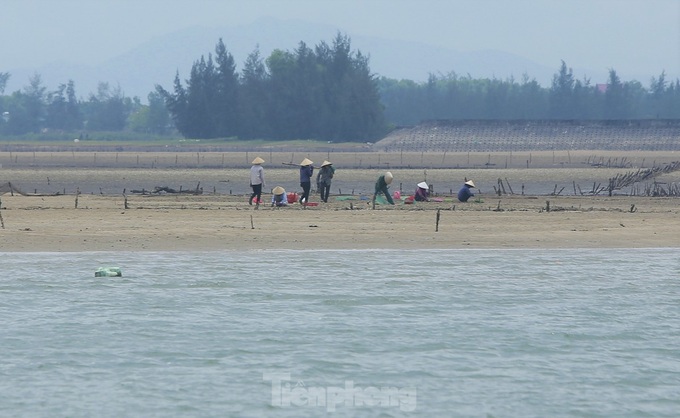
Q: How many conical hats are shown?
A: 7